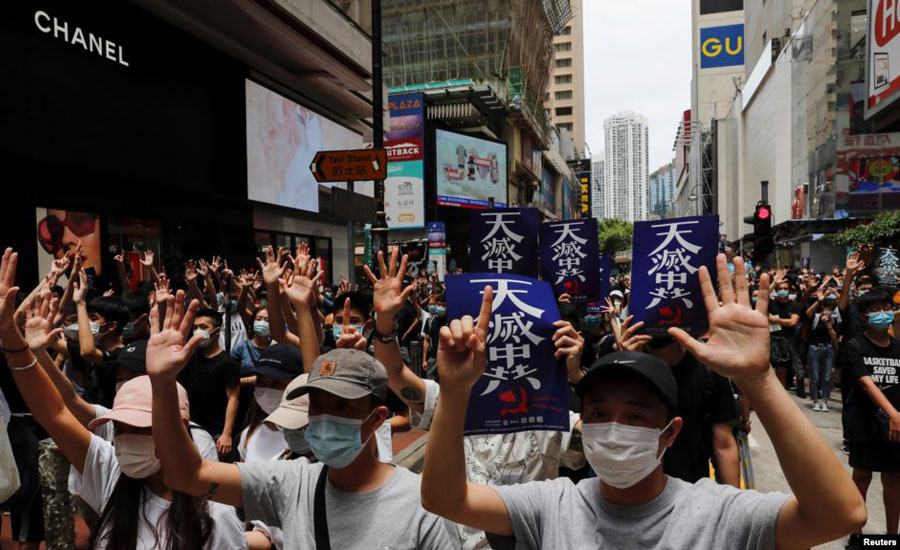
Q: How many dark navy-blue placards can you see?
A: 5